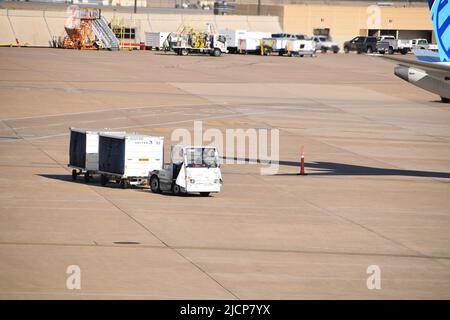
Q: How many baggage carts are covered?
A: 2